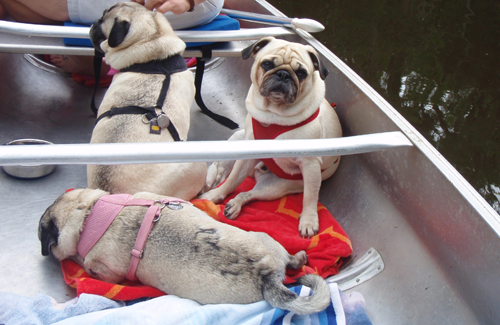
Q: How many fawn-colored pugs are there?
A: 3